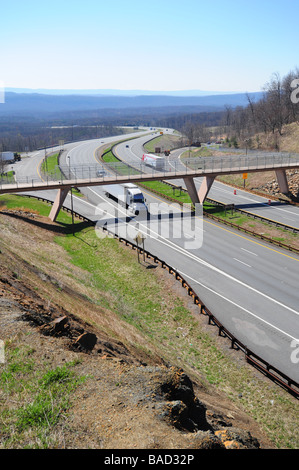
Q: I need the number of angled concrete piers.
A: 4